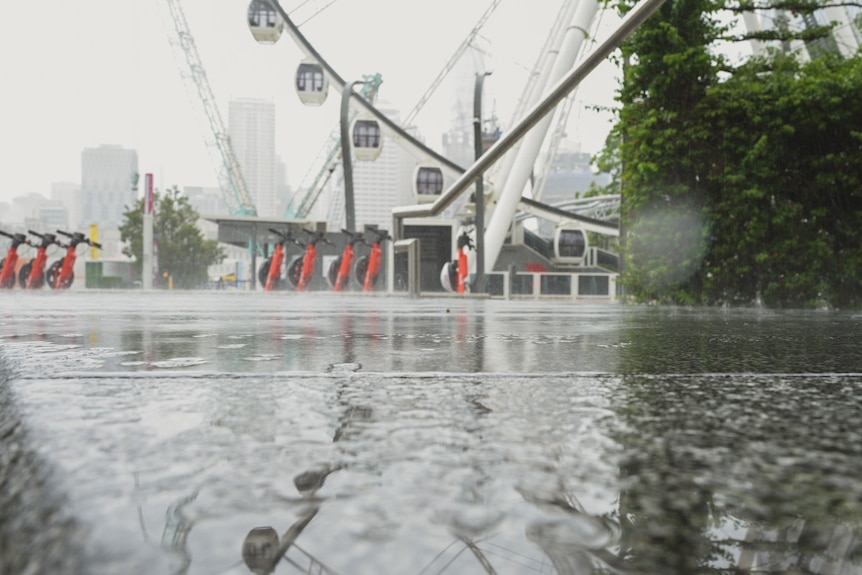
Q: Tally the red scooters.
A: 8